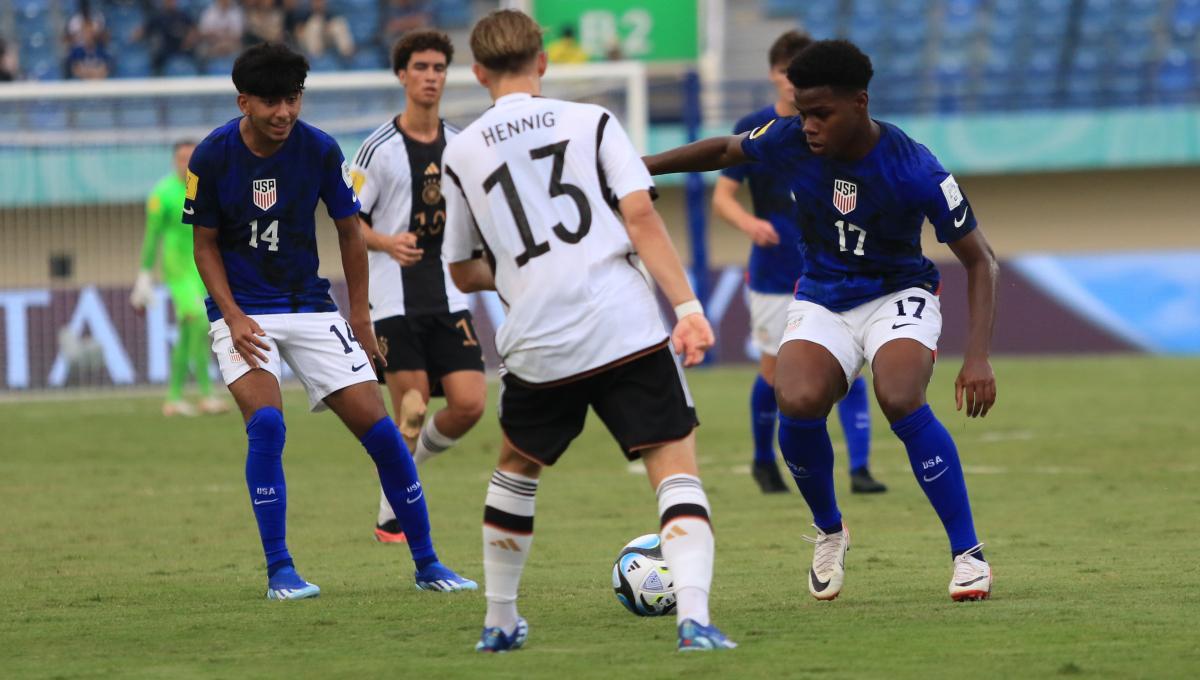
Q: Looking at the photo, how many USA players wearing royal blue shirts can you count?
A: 3